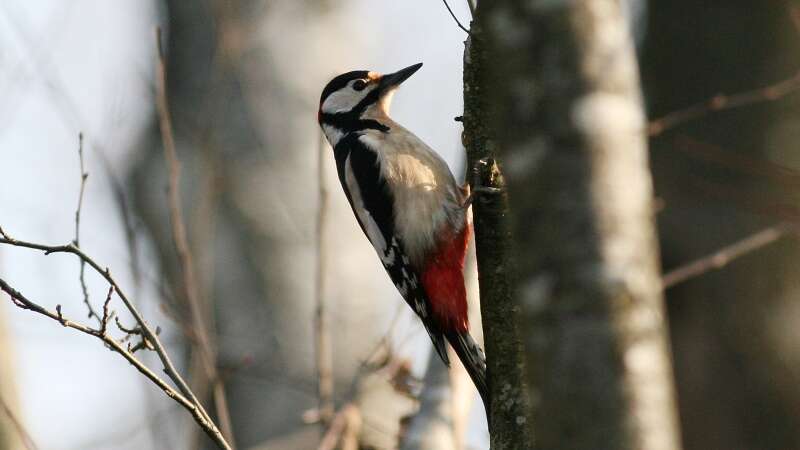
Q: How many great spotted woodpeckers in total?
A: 1